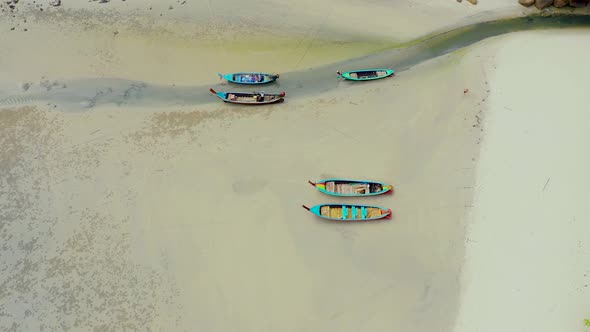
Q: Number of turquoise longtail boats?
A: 5